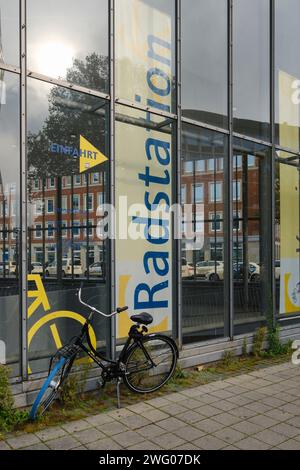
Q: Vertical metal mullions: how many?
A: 5